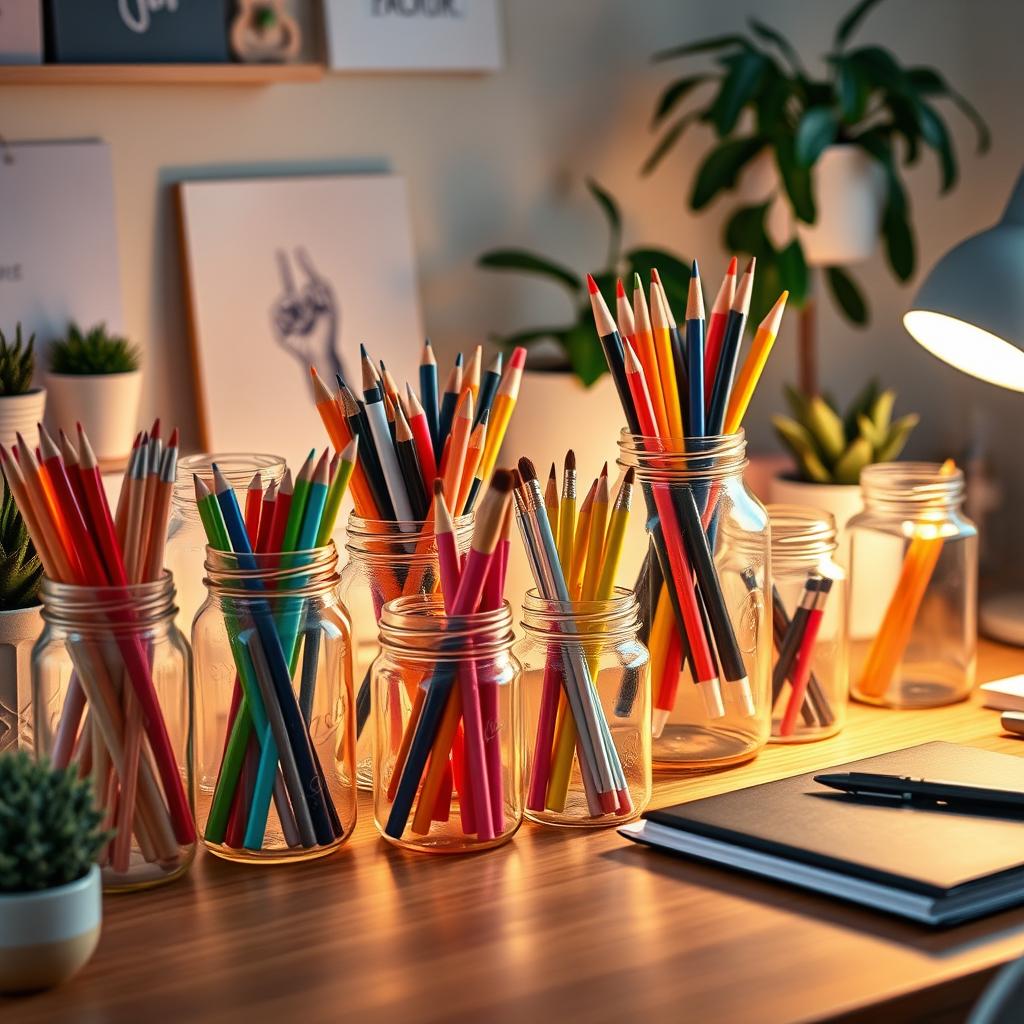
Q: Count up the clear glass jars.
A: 9